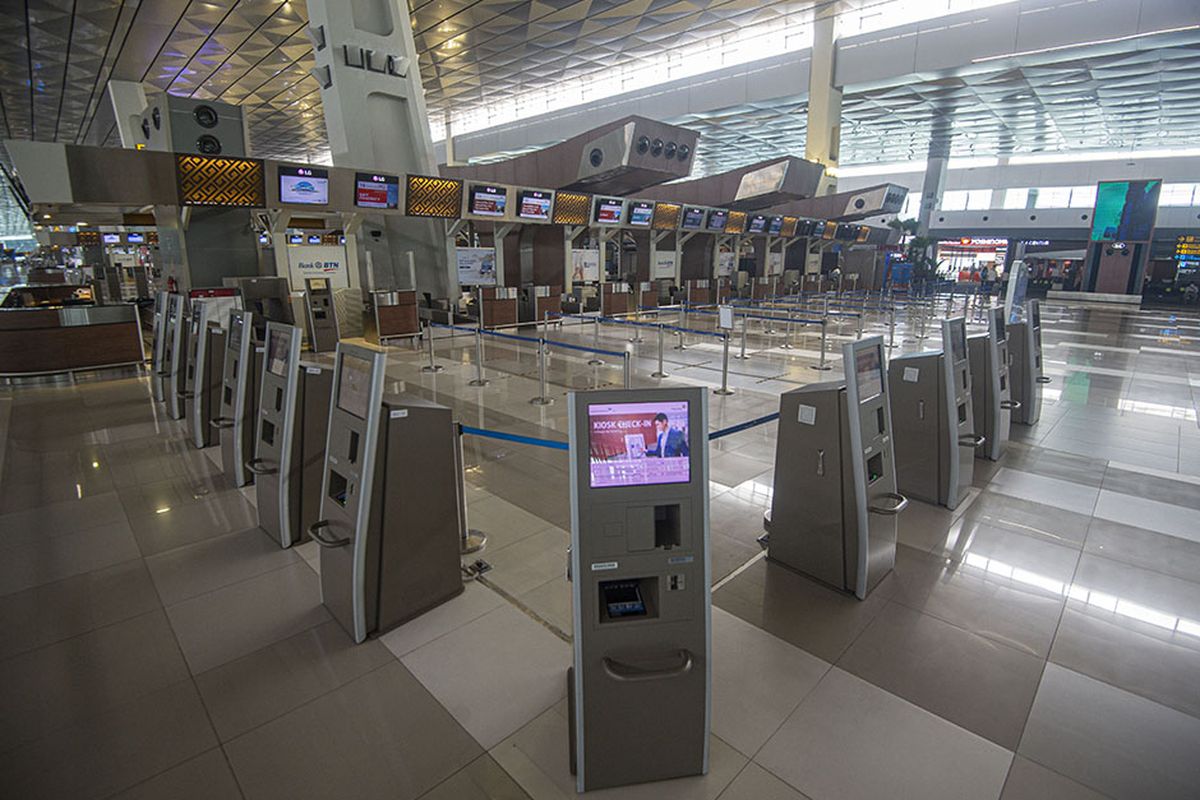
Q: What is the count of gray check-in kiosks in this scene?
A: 12